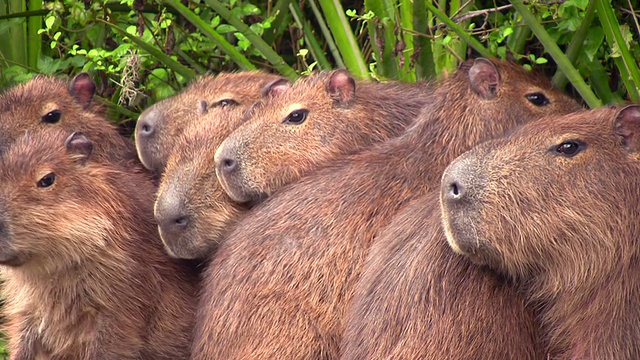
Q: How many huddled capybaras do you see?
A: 7